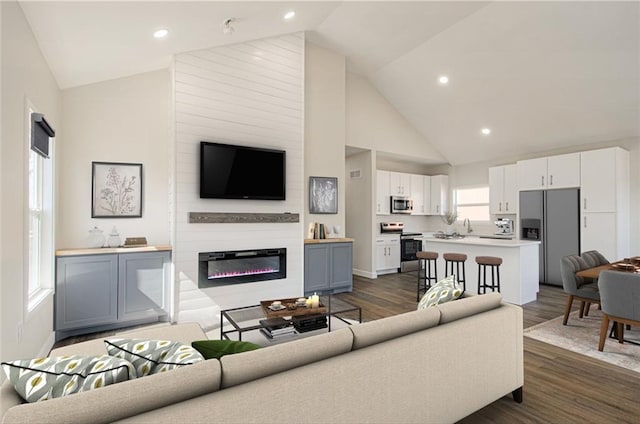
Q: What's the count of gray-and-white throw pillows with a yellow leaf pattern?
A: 3